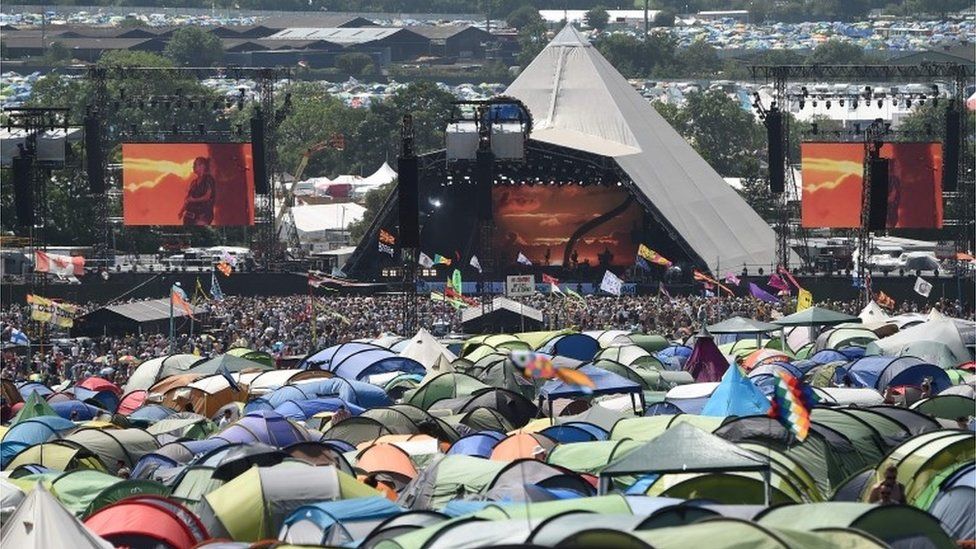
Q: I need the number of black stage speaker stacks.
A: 8